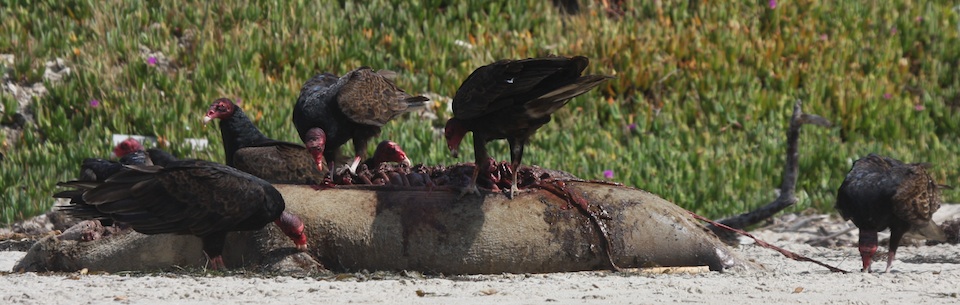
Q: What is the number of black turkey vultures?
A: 7